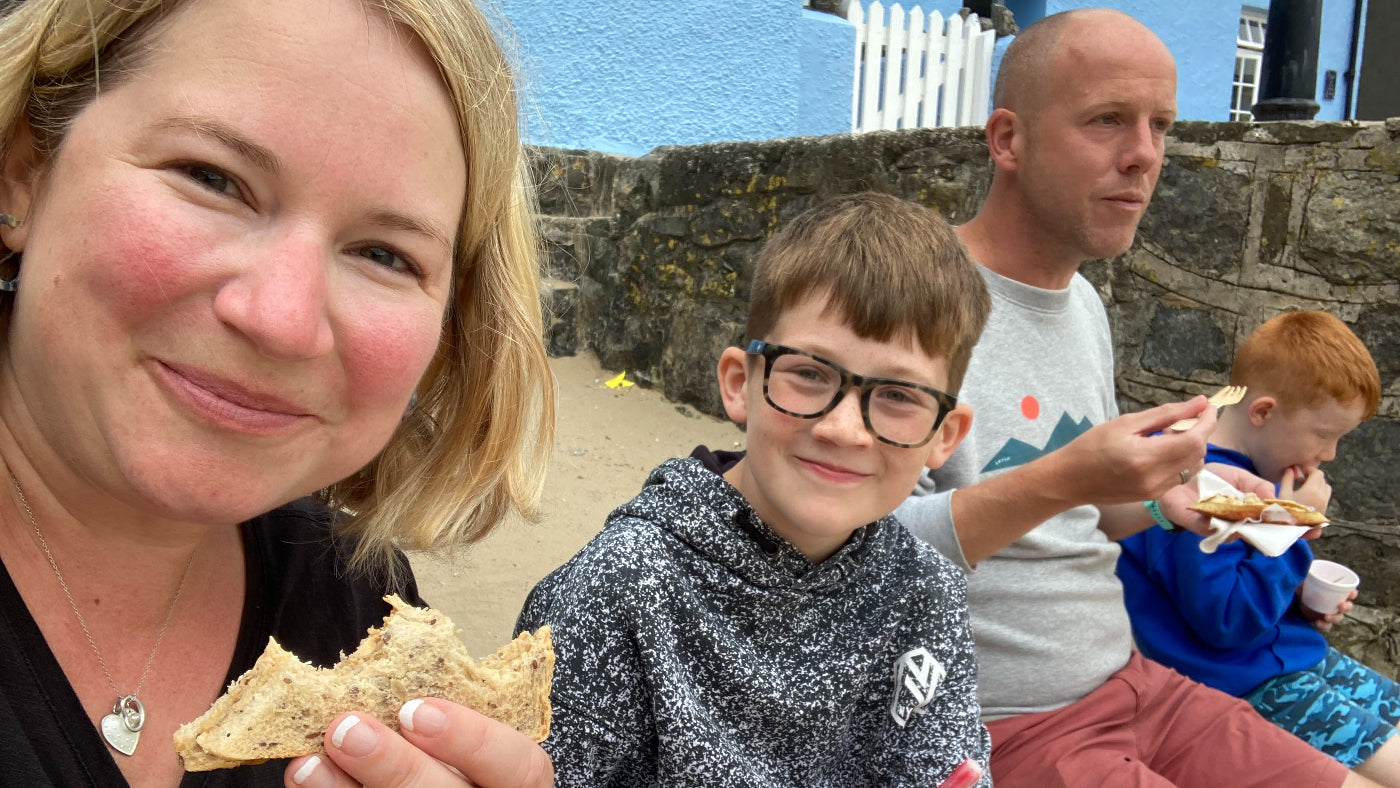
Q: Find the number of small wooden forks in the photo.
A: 1